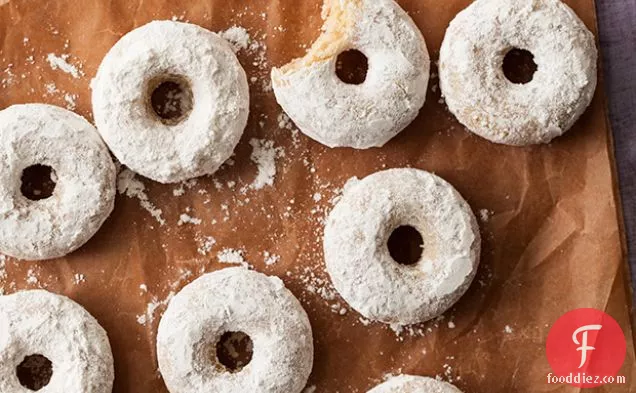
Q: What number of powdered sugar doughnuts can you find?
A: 8